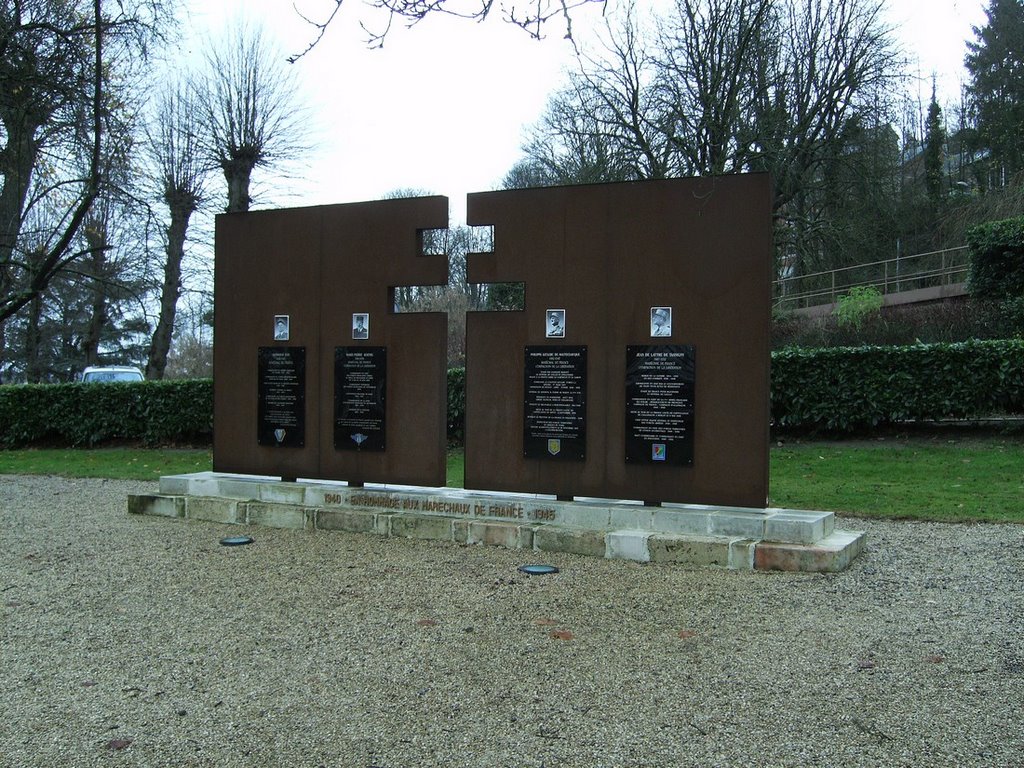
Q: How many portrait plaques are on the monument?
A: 4